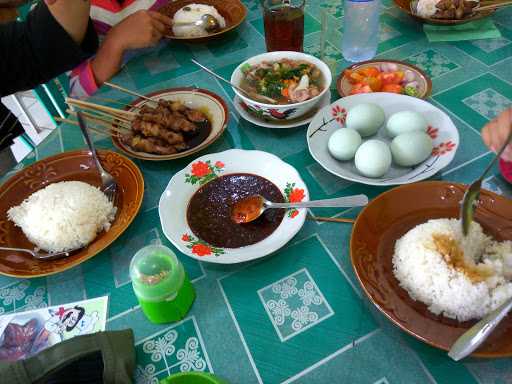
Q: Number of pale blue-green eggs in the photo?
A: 5